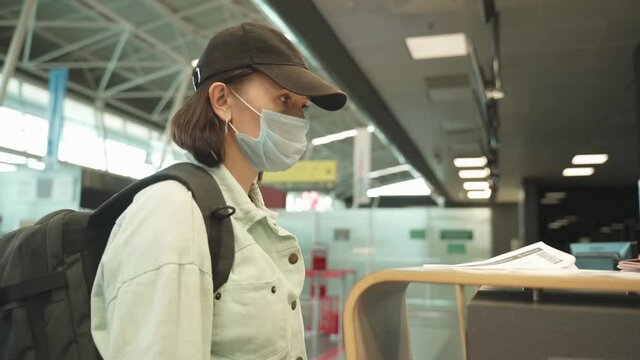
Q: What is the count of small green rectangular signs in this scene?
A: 3